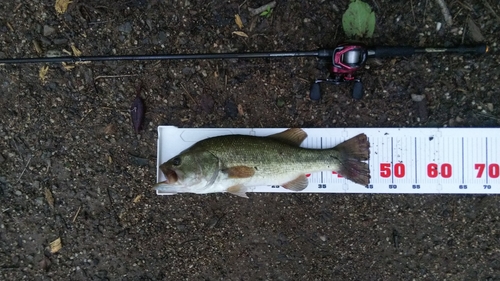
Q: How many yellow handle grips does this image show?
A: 0